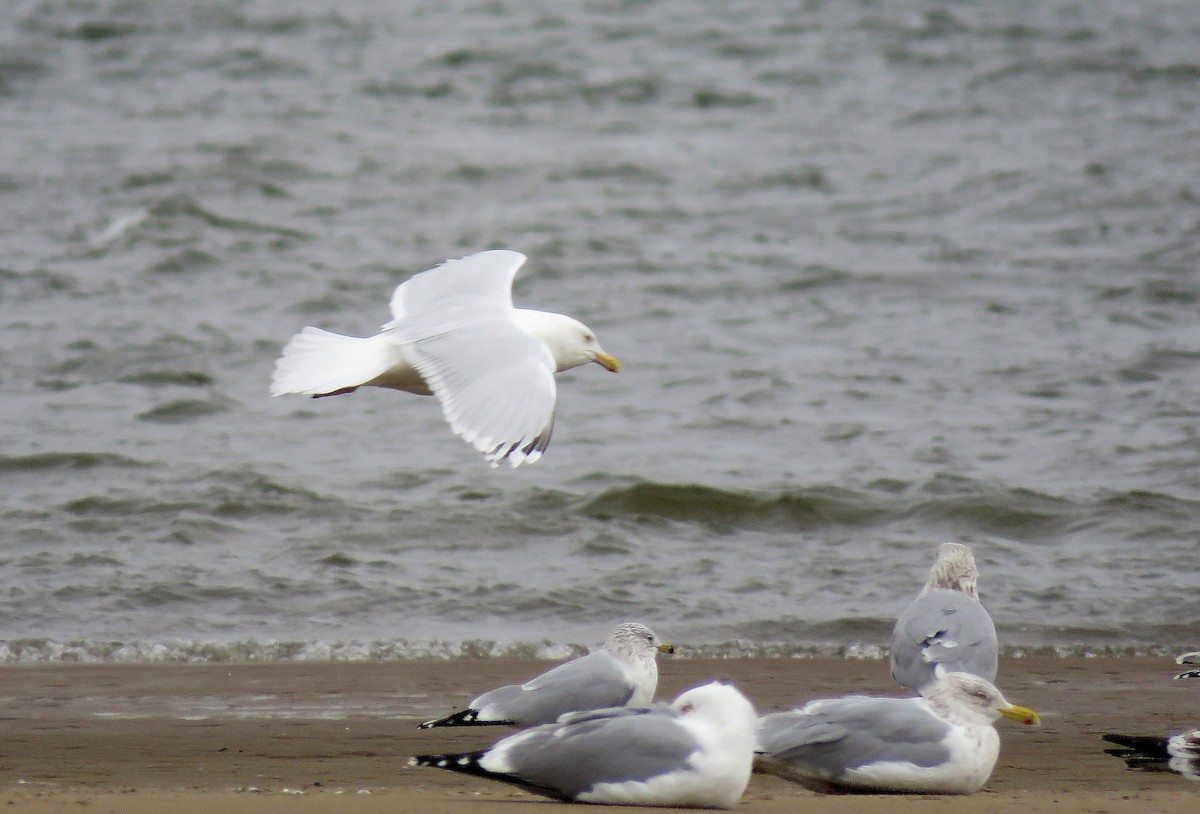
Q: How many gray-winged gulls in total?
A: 4